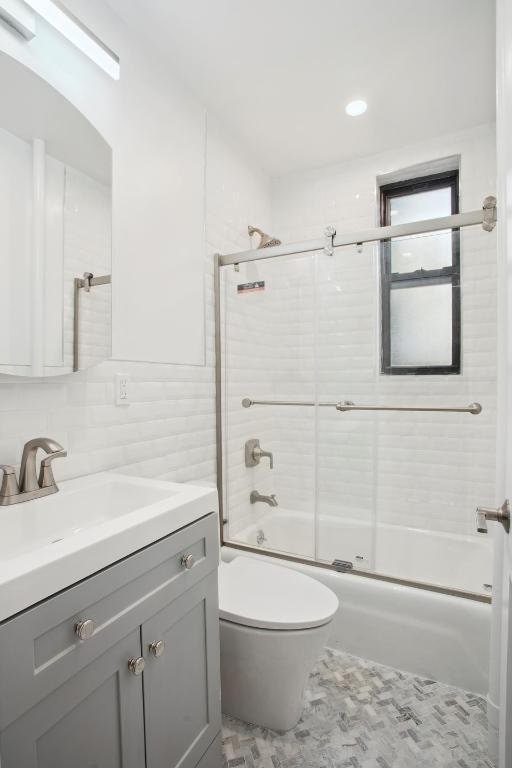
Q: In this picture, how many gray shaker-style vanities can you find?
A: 1